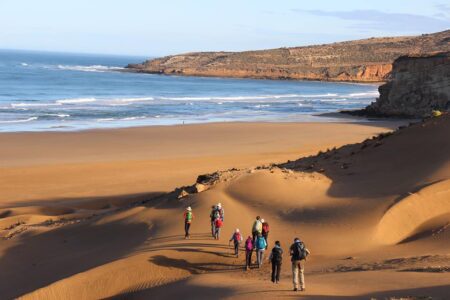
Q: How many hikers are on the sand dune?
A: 11